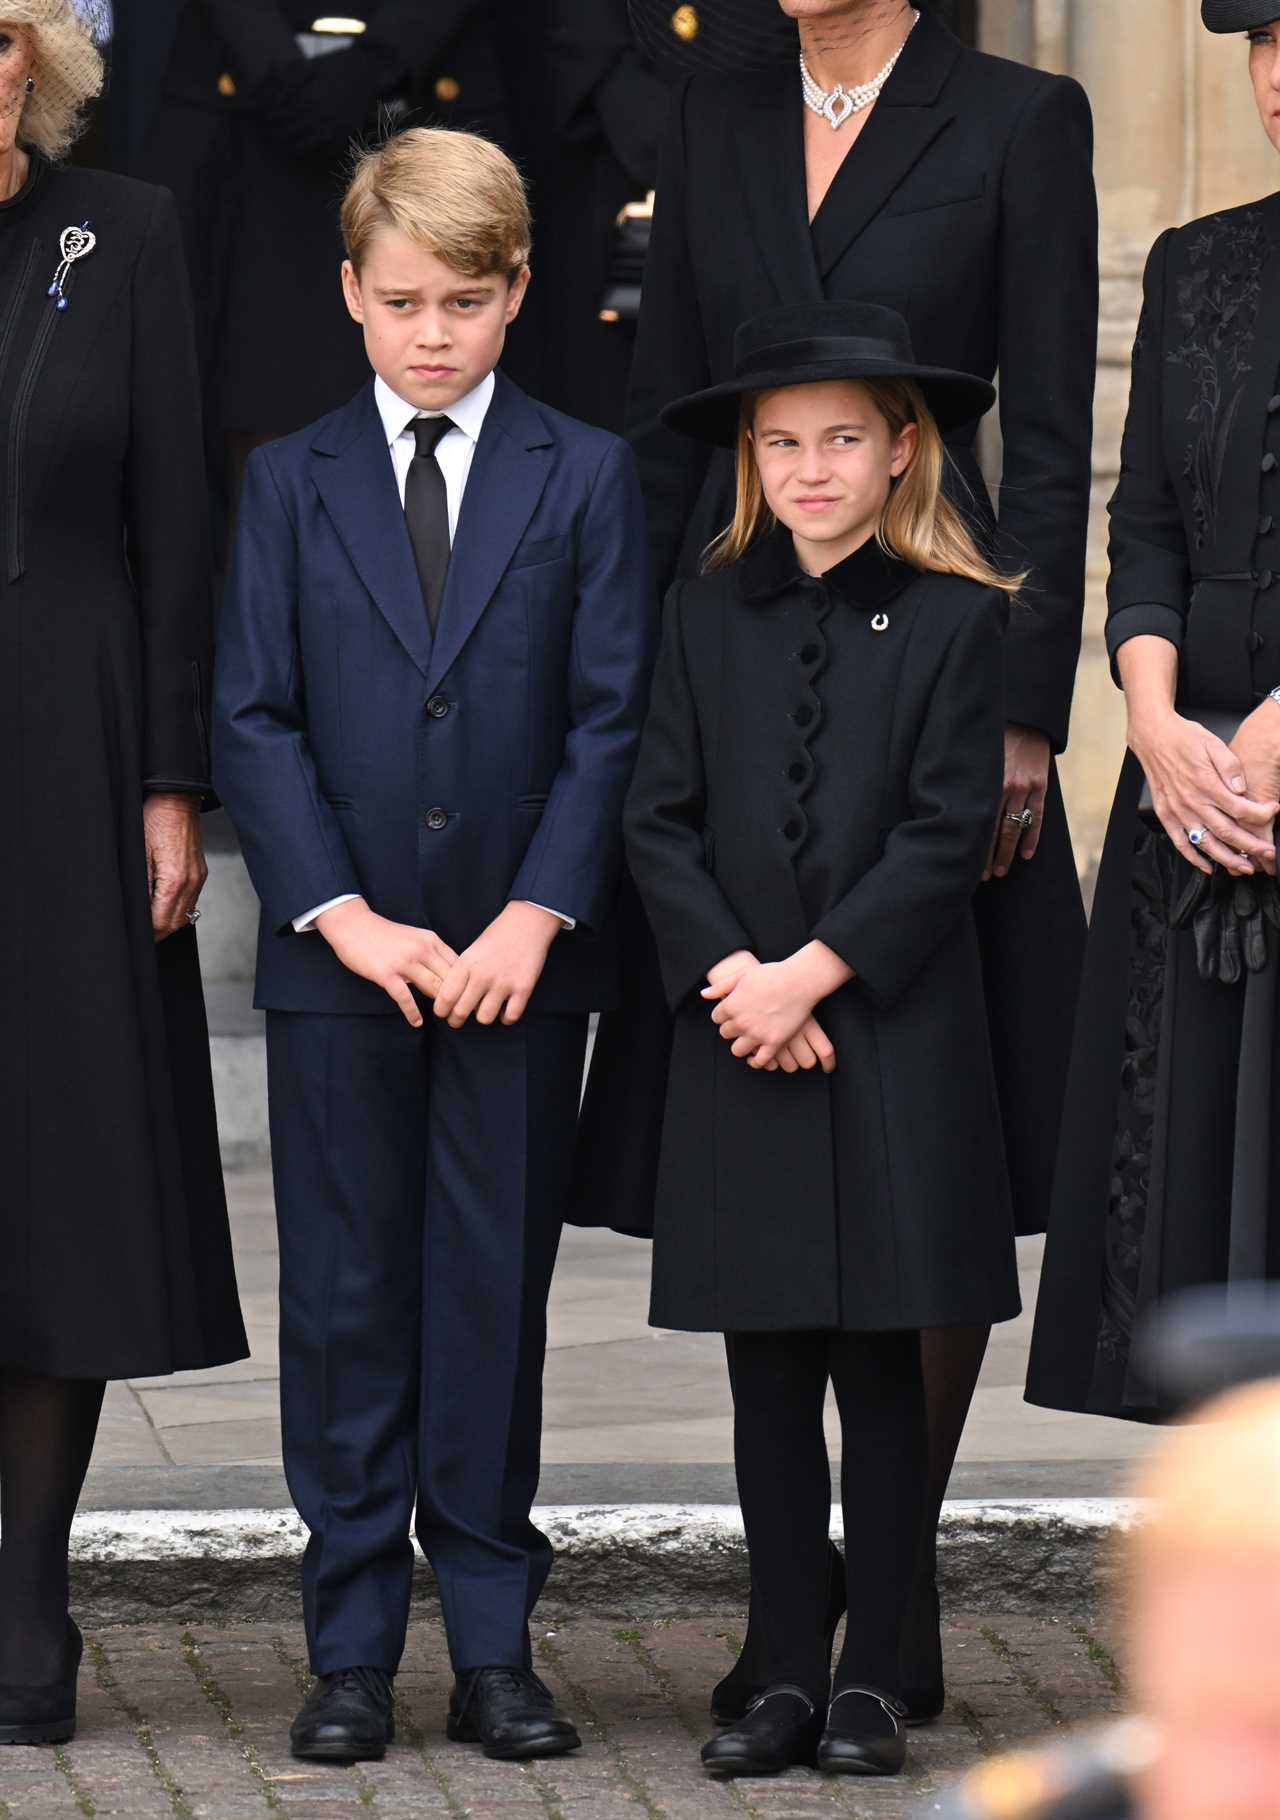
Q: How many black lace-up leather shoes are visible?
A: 2